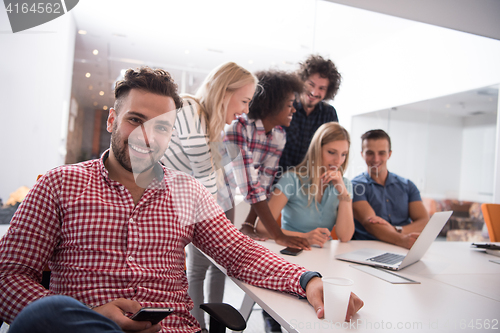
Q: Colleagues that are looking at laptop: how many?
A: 5